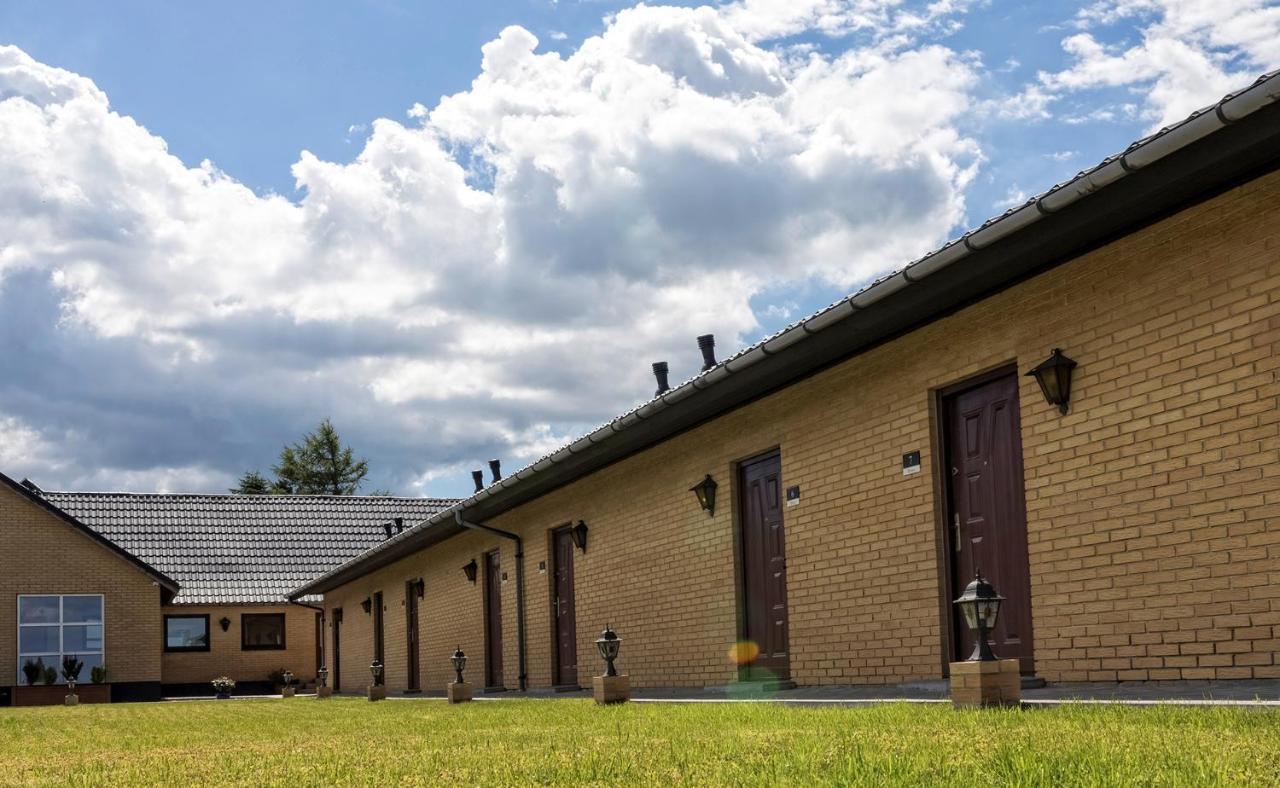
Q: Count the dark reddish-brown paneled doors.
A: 7